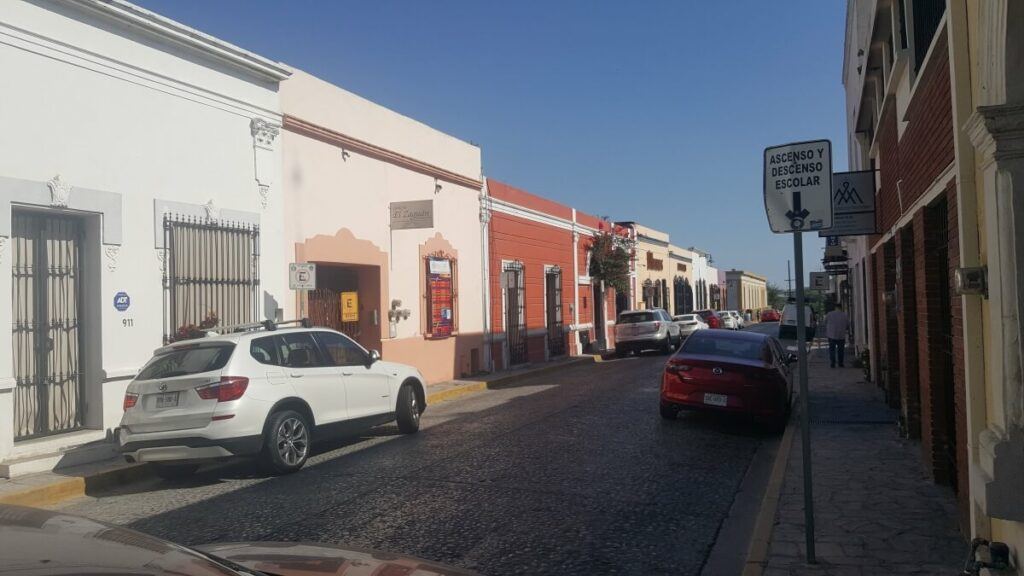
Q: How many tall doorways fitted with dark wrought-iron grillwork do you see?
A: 3